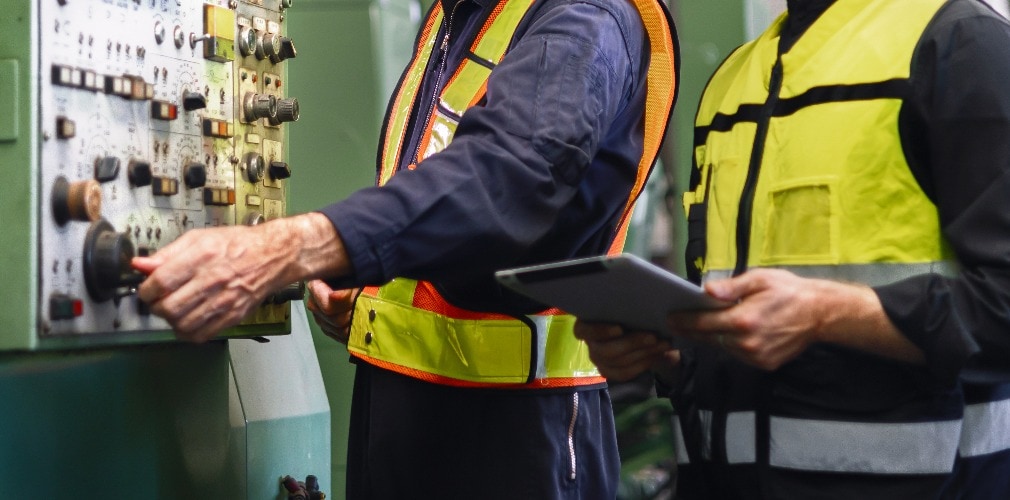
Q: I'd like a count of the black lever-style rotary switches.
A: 6